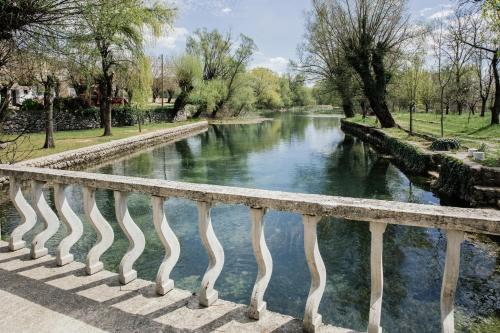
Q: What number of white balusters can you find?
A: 11